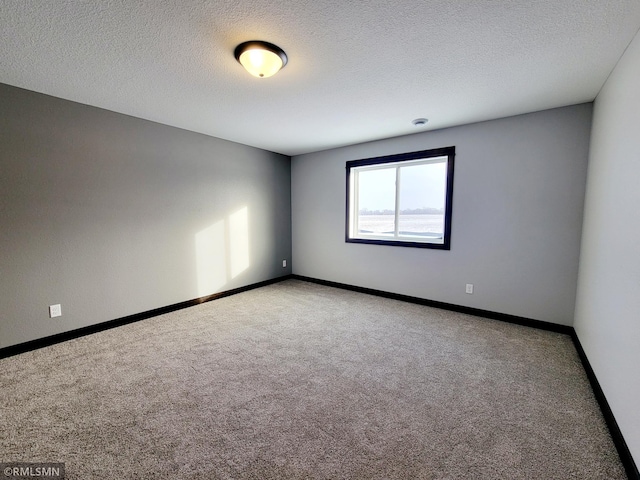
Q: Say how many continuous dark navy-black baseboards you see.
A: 3